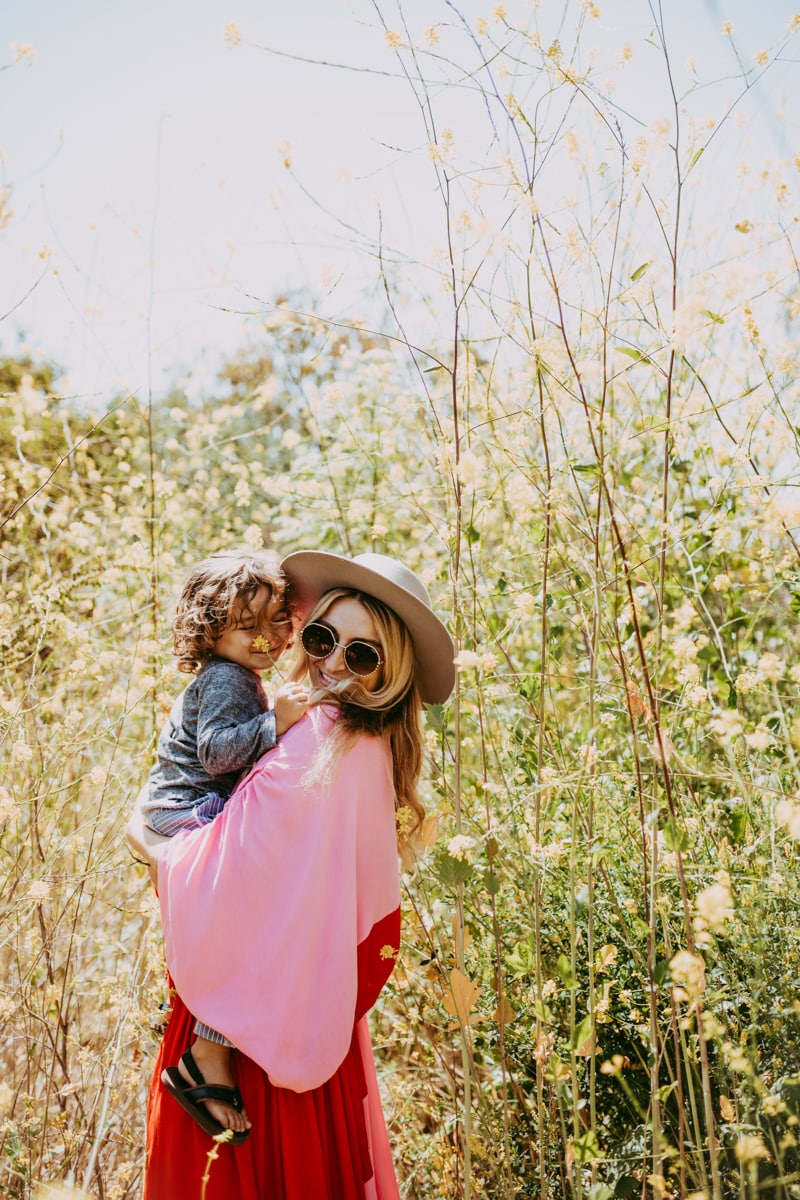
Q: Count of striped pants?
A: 1